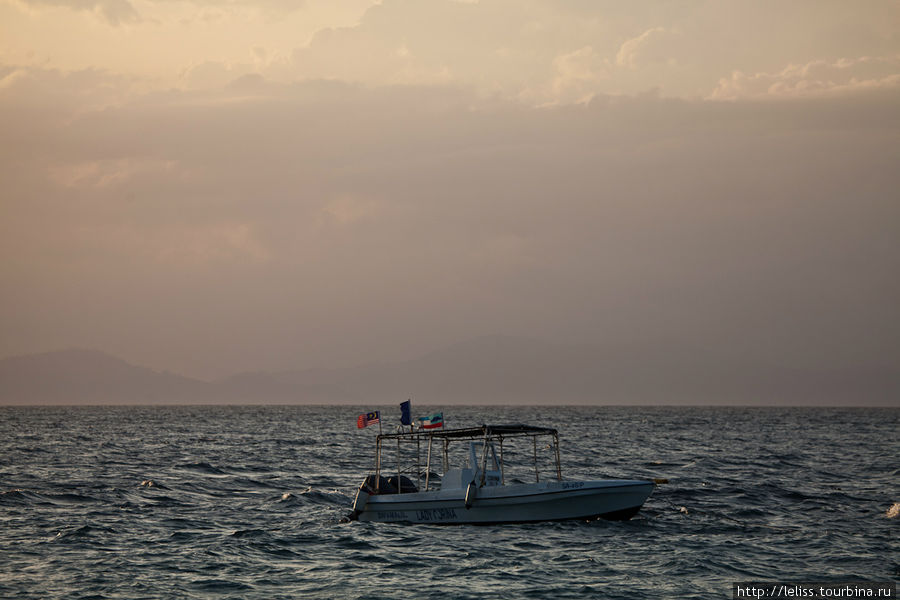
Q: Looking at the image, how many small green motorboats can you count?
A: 0